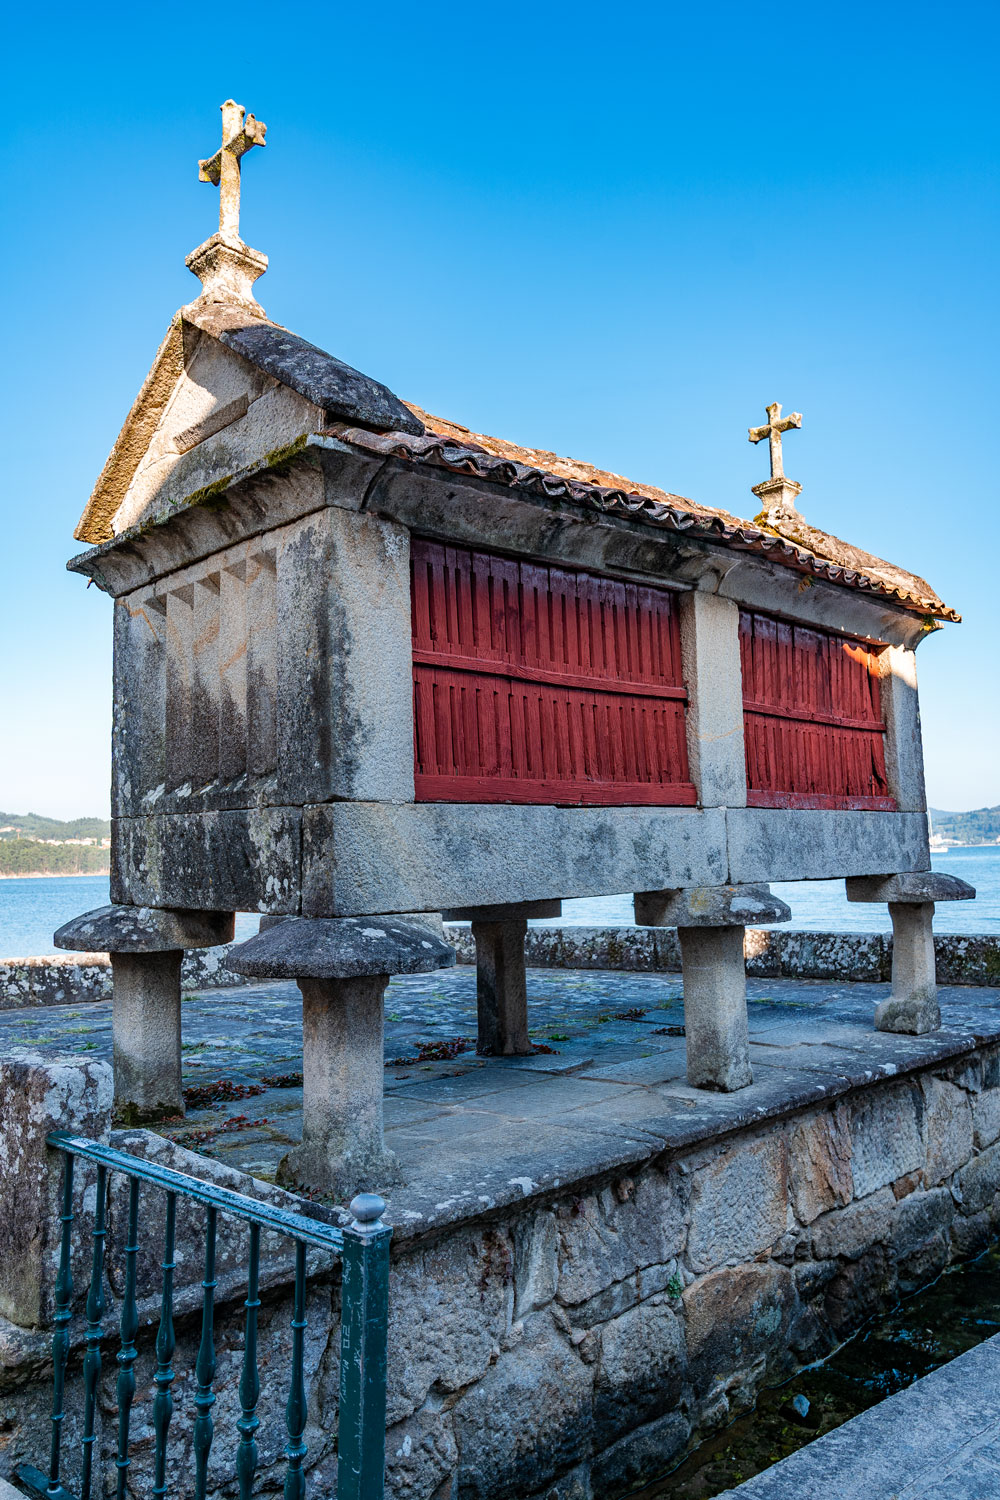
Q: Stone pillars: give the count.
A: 5